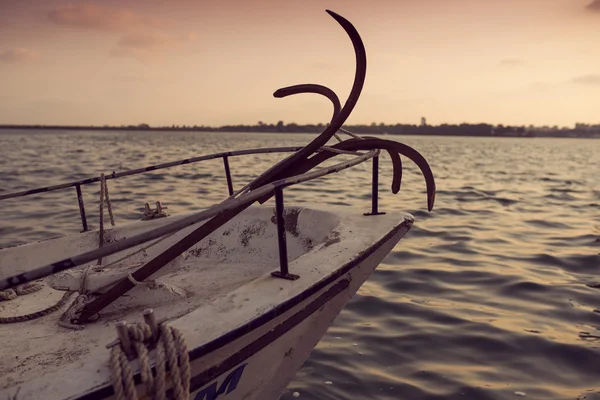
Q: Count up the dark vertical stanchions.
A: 4